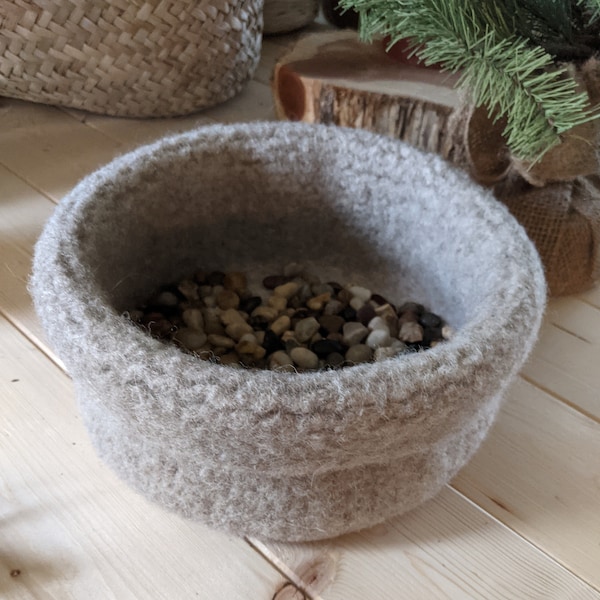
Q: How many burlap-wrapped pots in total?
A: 1